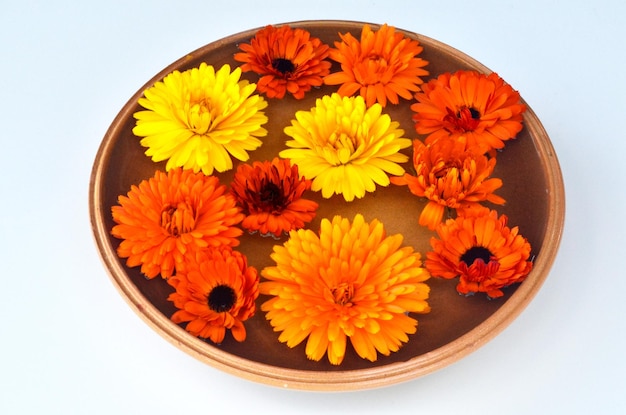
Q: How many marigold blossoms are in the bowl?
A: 11